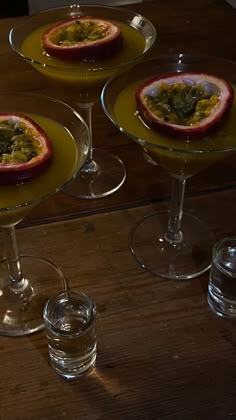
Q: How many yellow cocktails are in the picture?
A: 3